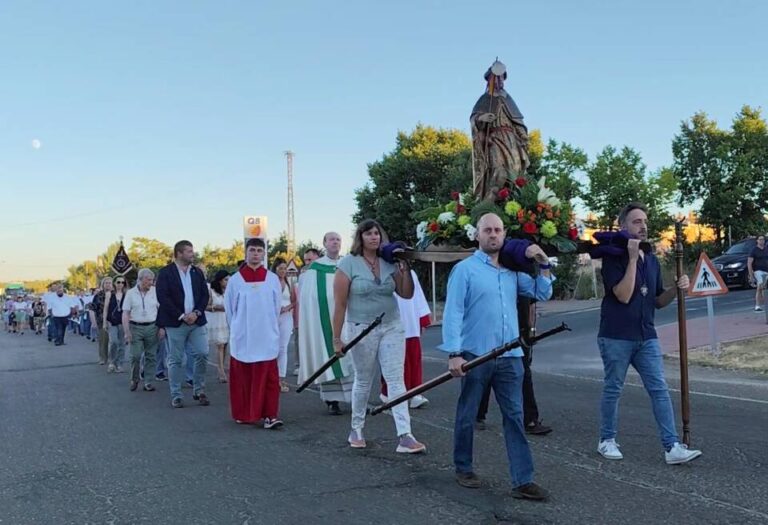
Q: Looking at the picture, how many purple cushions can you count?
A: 3